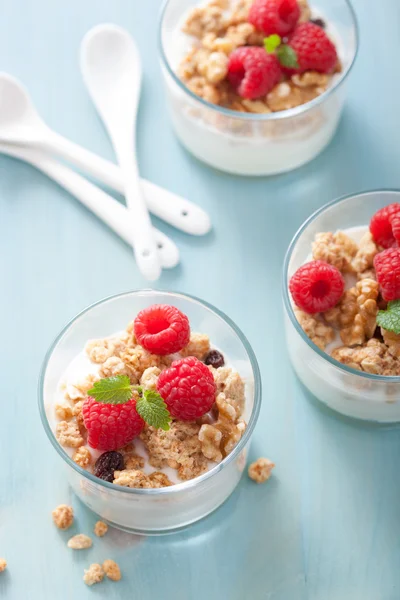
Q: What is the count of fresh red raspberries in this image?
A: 9